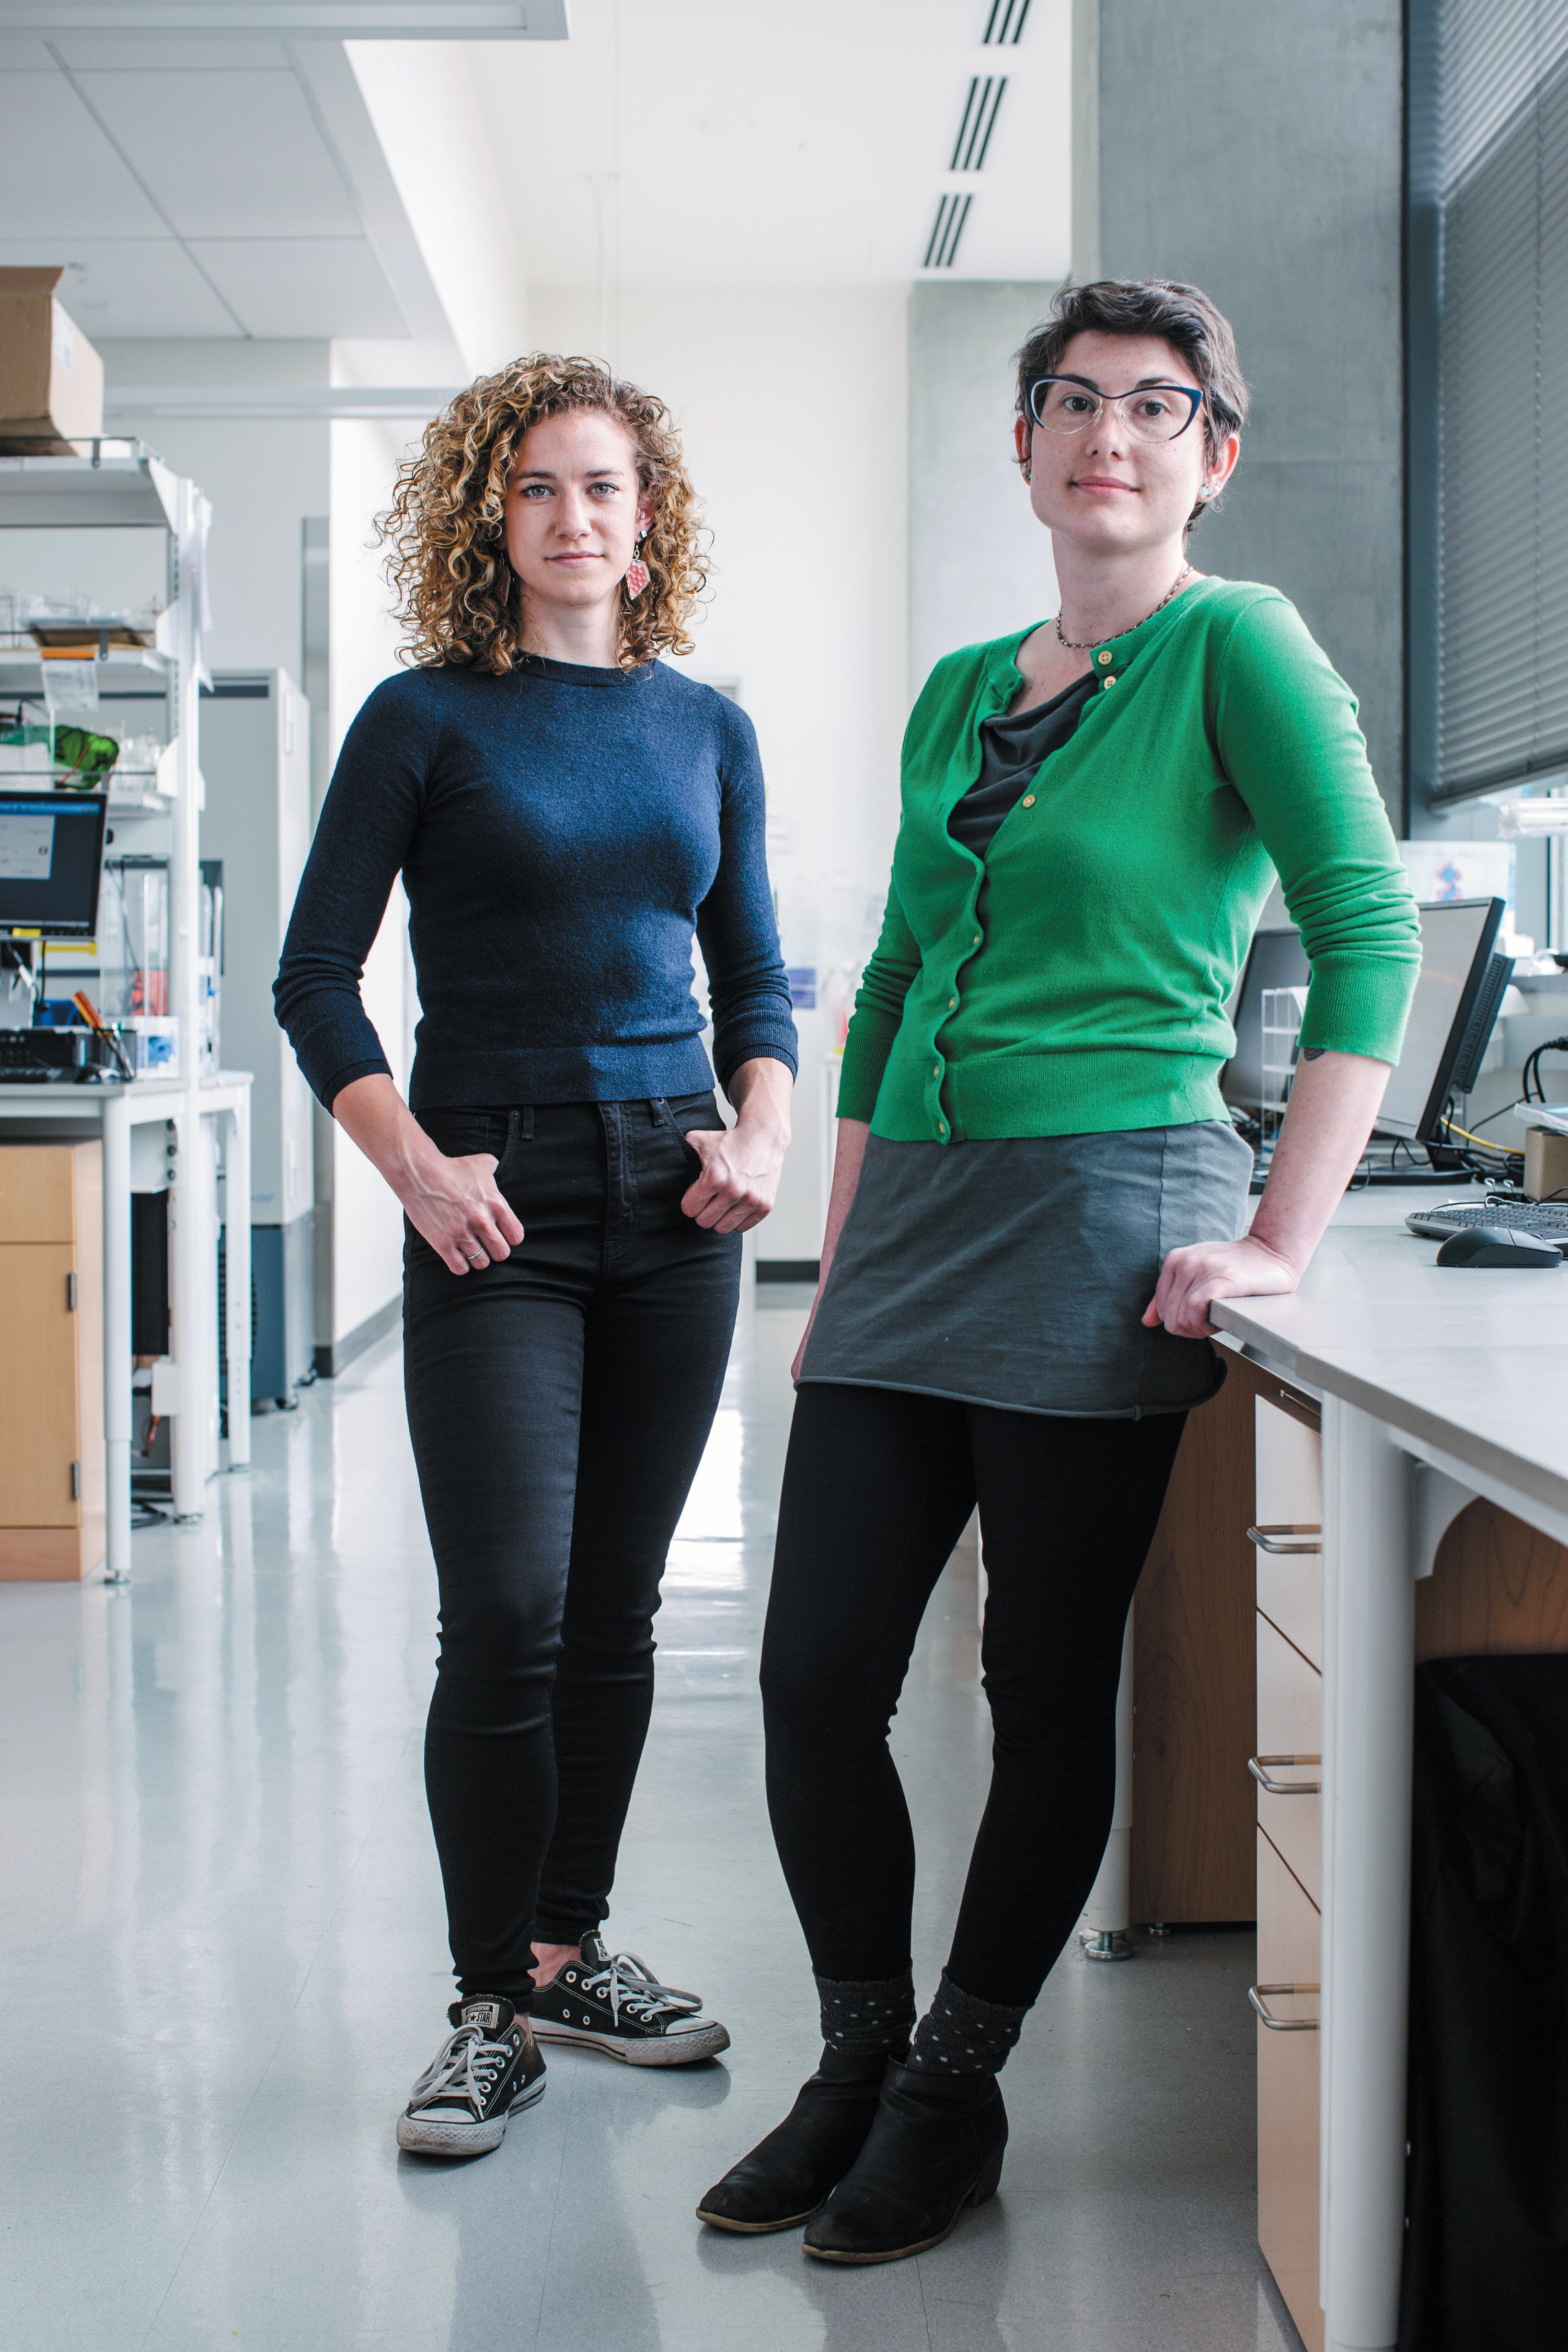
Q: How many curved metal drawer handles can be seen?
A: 3